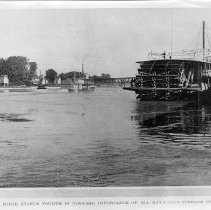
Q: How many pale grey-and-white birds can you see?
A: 0